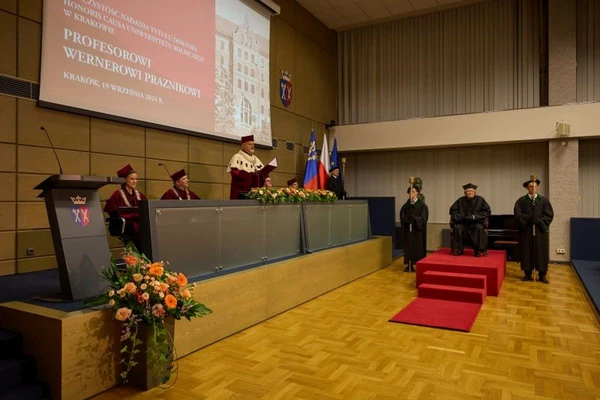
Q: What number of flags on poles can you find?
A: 3